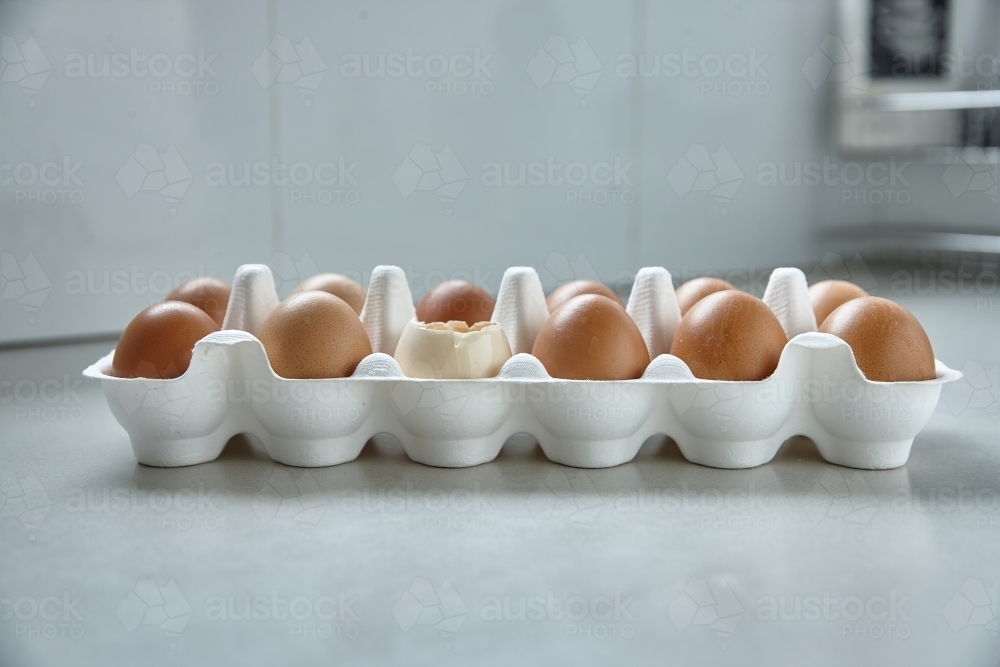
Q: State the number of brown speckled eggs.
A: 11